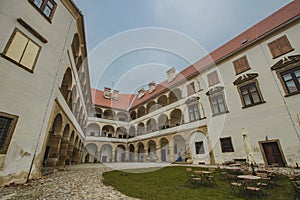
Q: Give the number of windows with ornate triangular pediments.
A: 4